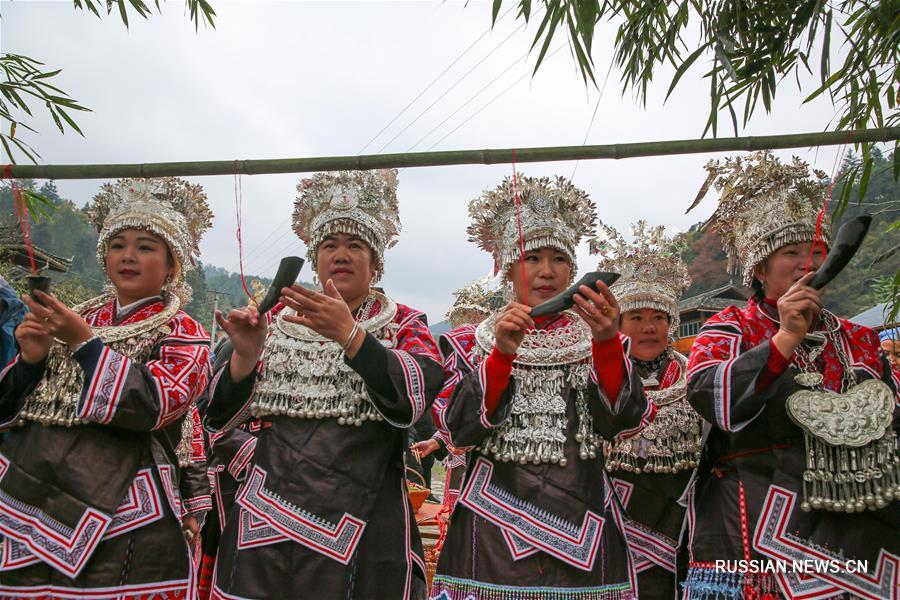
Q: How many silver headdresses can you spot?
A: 6